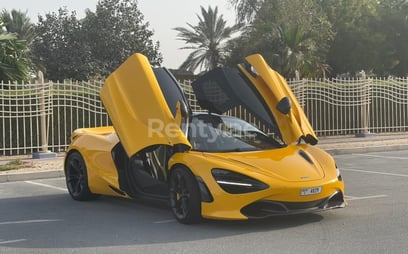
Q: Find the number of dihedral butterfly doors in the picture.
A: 2